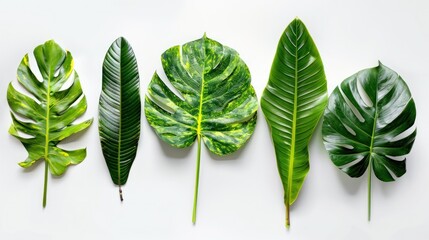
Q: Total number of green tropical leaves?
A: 5